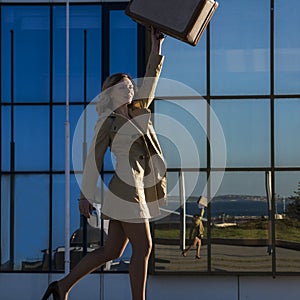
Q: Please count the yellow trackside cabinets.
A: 0